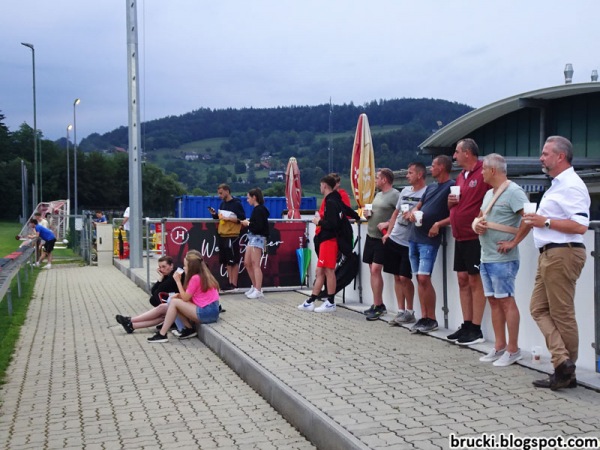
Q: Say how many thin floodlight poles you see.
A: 3